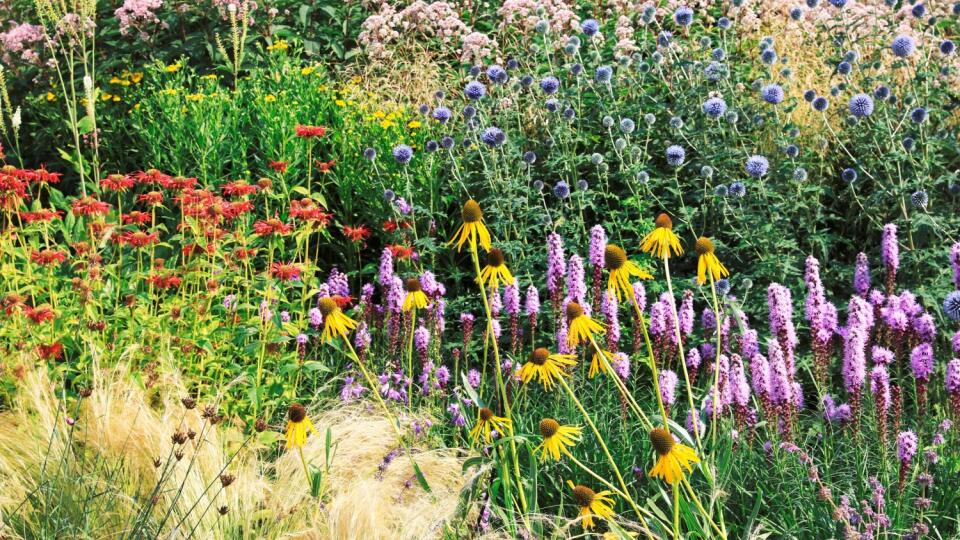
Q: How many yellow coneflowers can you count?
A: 15